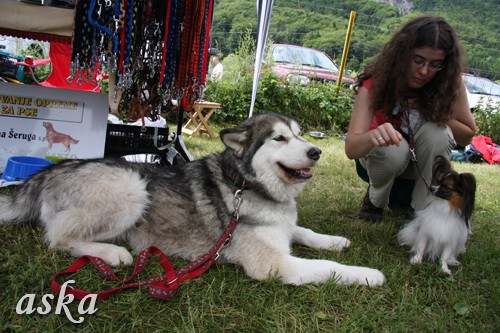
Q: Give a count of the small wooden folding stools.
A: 1